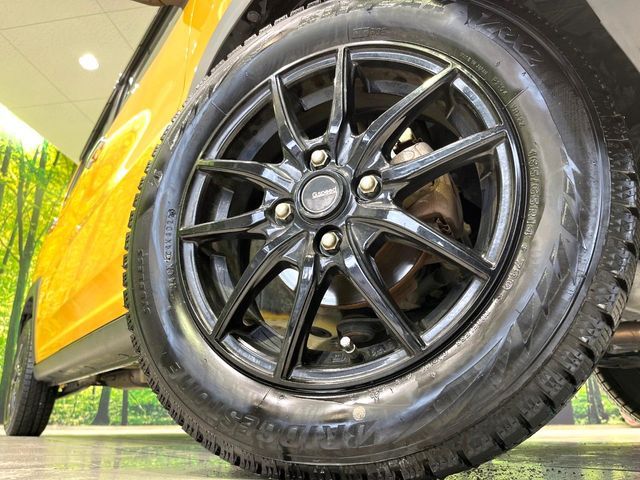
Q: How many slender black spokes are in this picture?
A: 10